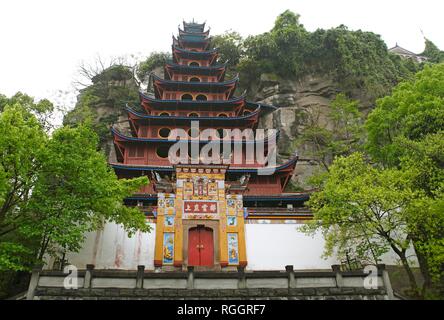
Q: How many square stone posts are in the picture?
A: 8